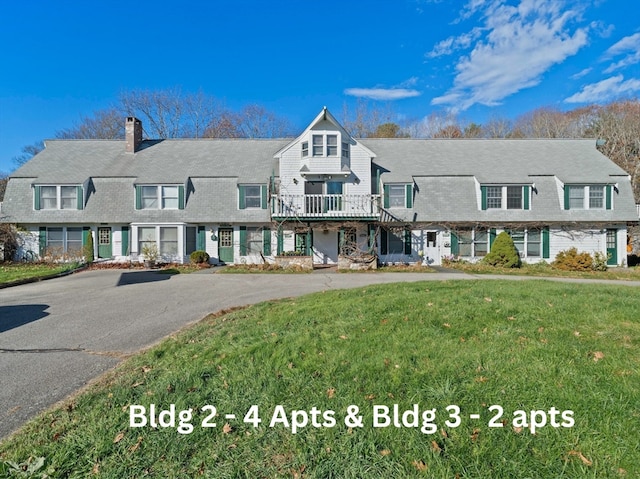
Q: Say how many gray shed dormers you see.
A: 6